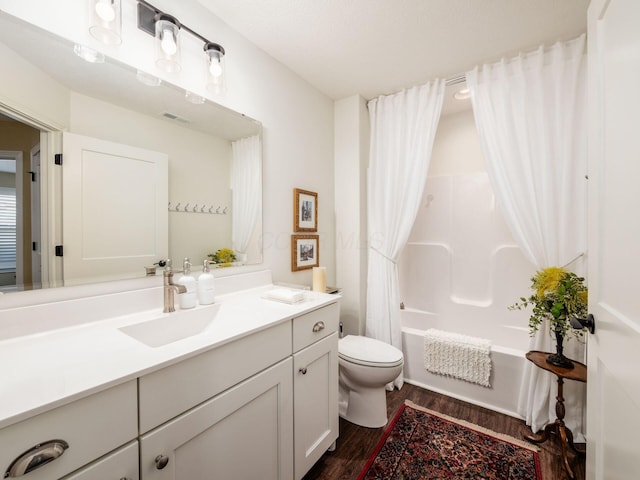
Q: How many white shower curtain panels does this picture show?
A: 2